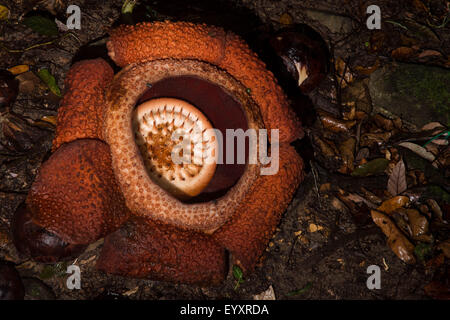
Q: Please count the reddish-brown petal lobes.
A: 5